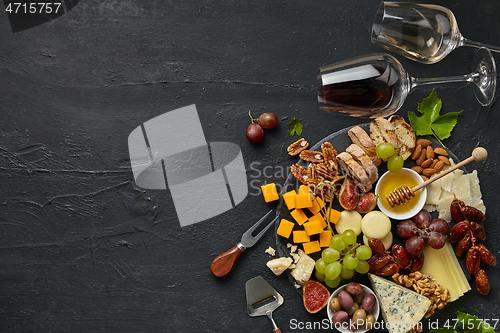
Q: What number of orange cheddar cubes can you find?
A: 13